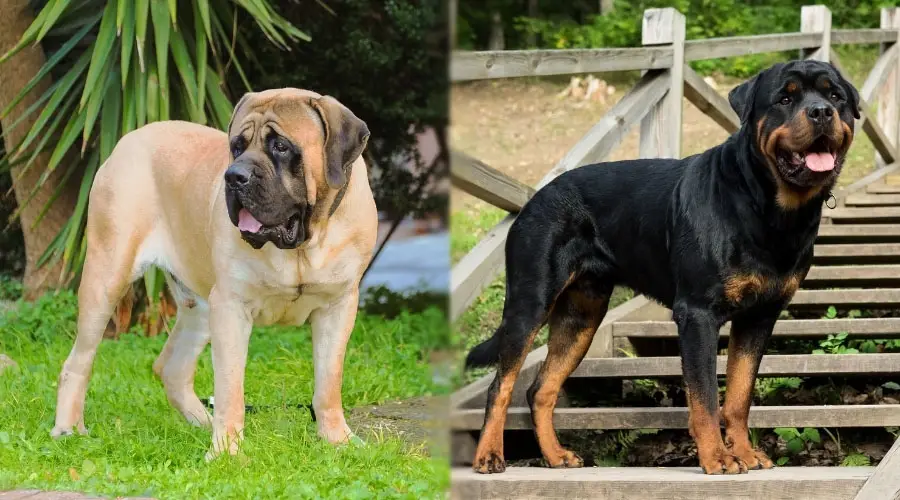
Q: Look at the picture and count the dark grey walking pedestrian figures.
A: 0